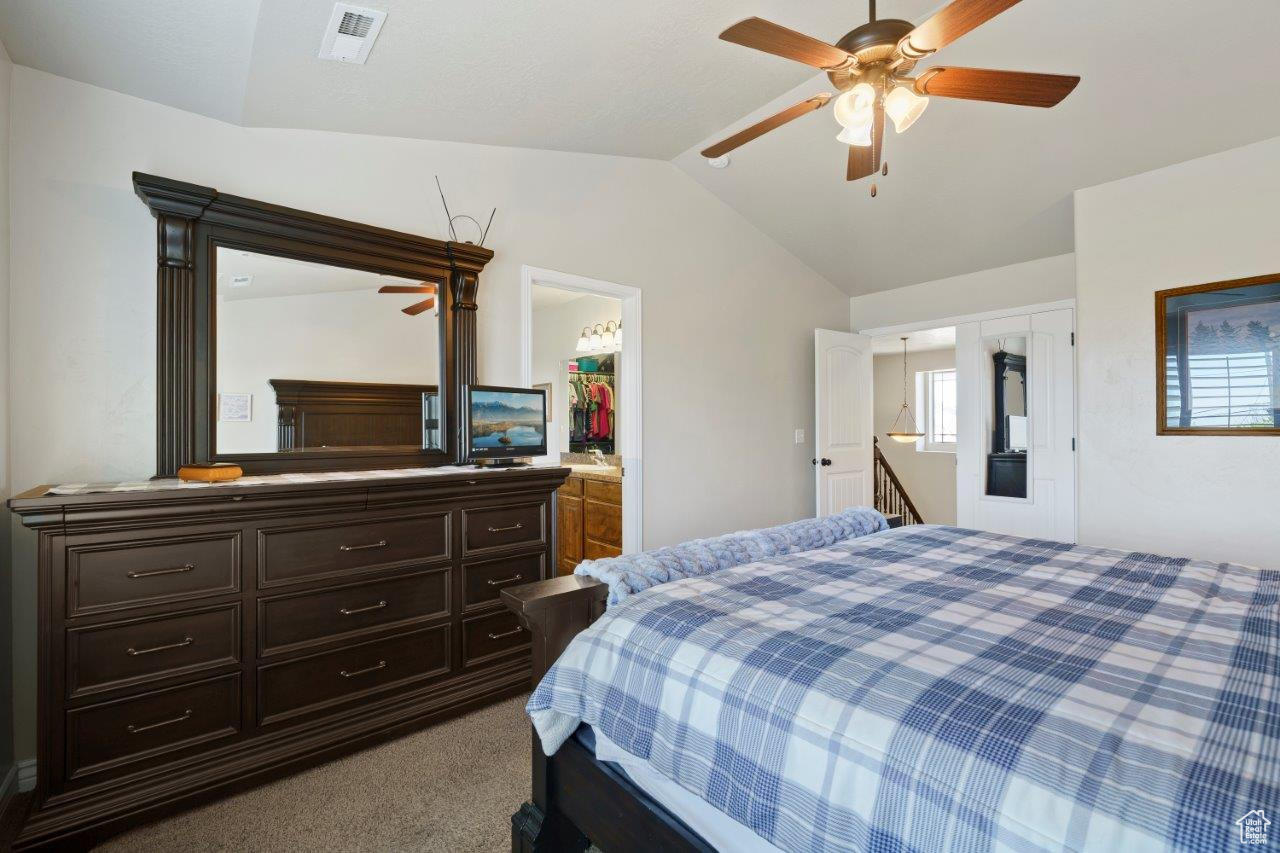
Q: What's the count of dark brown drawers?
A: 9